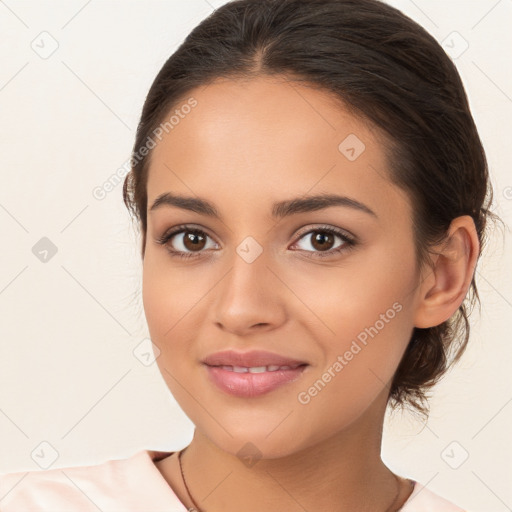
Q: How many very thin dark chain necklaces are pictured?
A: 1